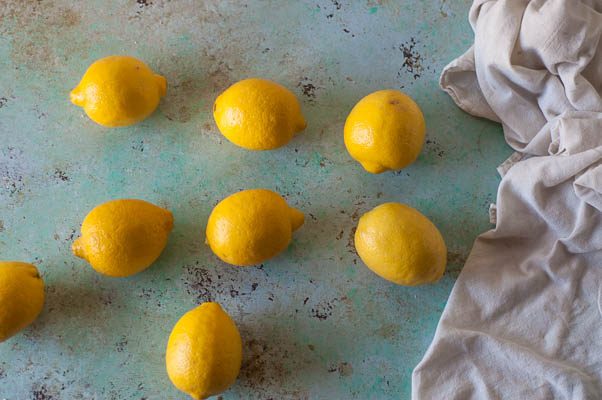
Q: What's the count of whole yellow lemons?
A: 7